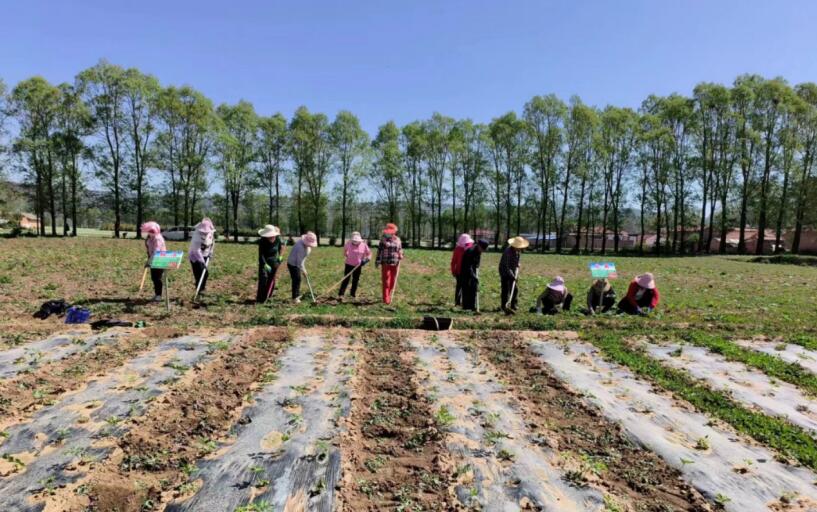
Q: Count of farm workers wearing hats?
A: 12